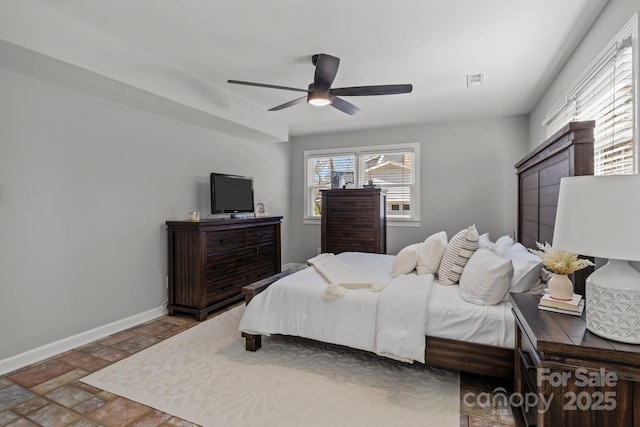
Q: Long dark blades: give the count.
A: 5